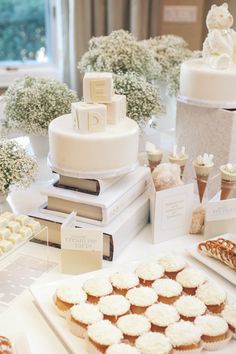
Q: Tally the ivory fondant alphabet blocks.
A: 3